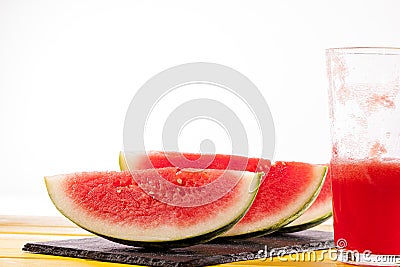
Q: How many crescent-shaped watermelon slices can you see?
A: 3